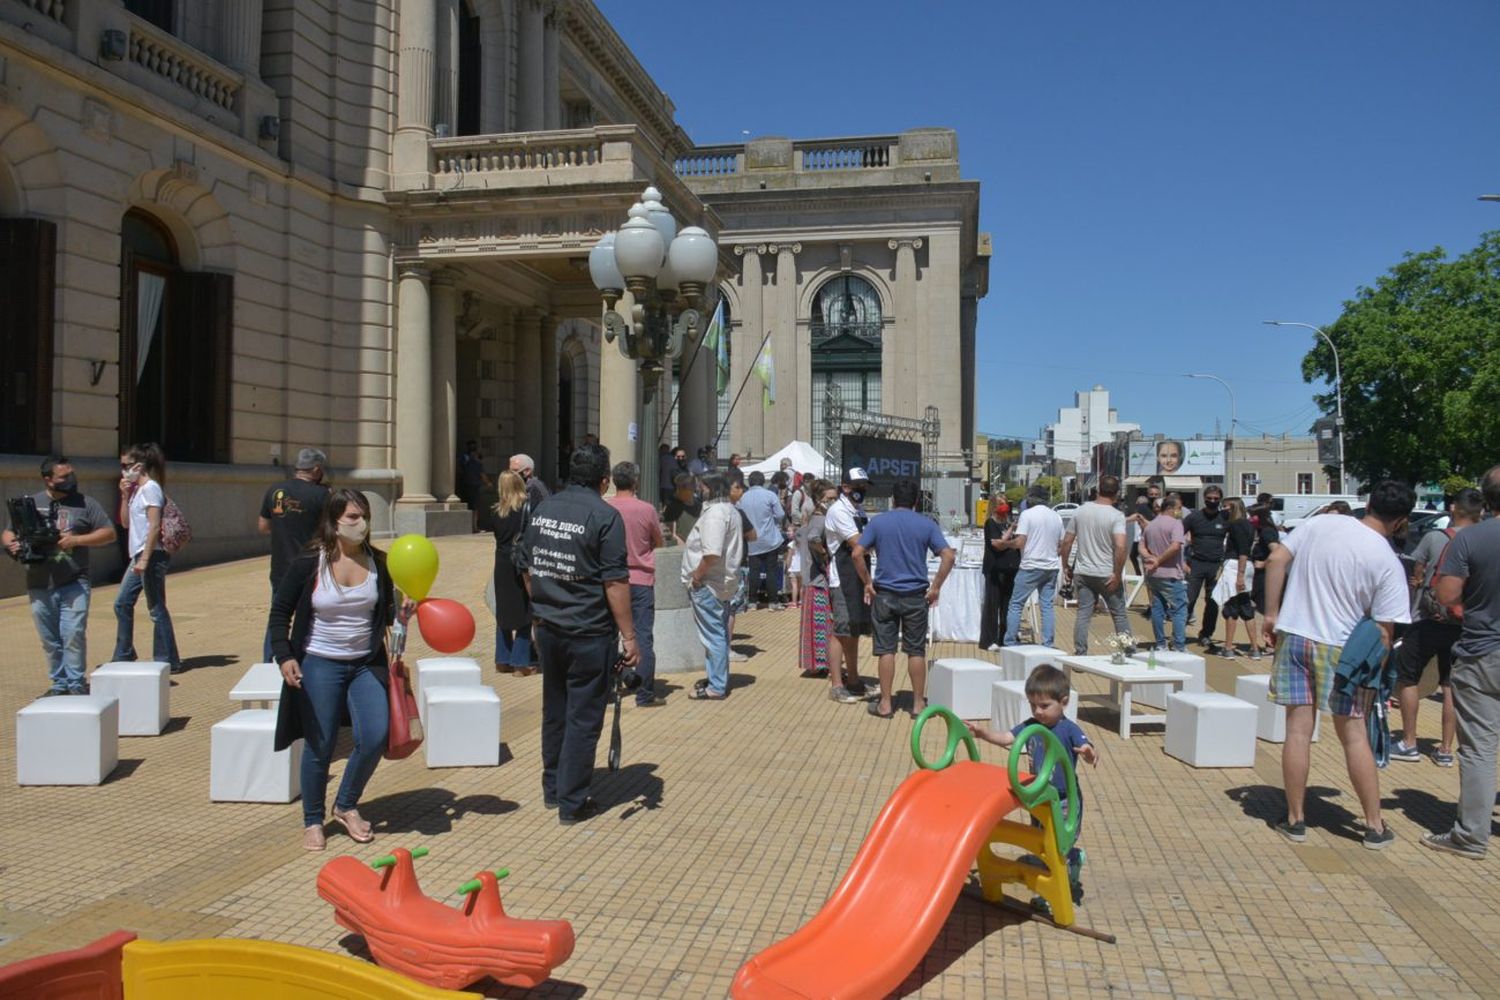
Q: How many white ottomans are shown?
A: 11